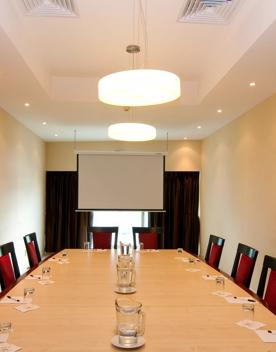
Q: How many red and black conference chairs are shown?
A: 7